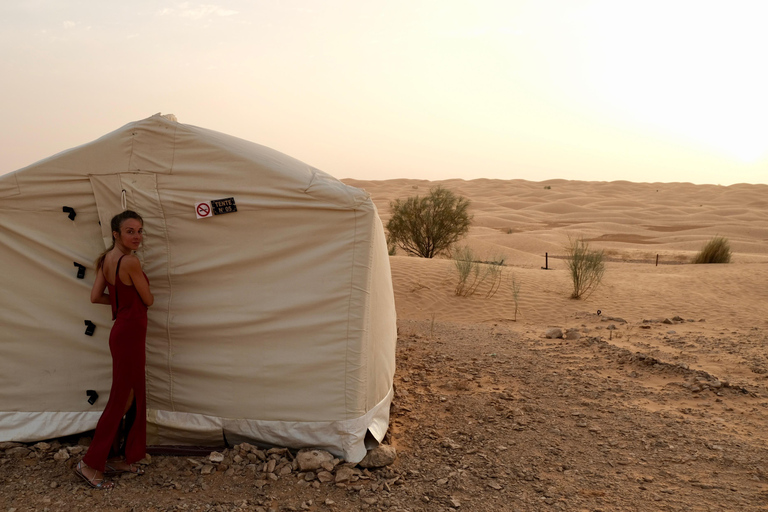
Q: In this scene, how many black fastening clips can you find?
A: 4